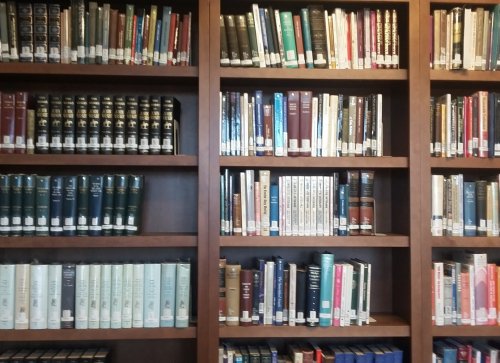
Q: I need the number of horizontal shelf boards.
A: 12